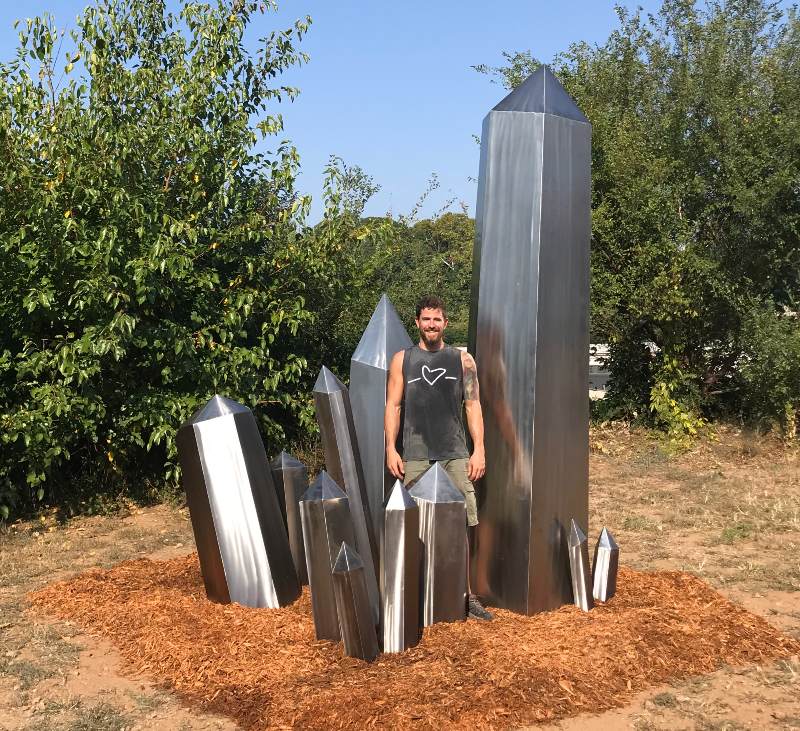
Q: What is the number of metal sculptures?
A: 11